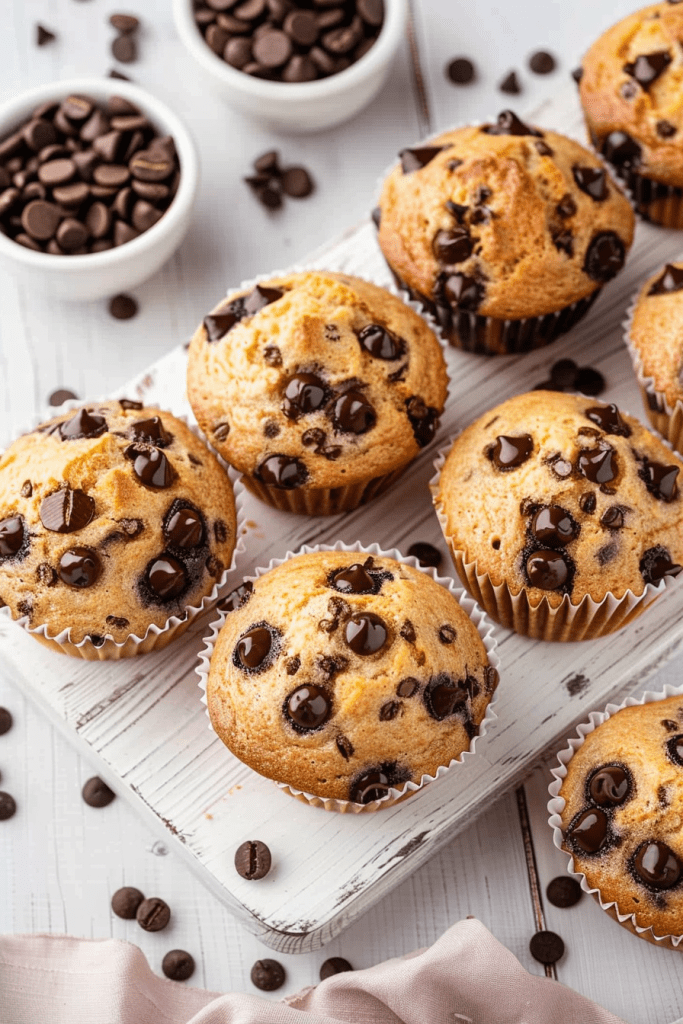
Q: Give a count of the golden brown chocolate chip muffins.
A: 8